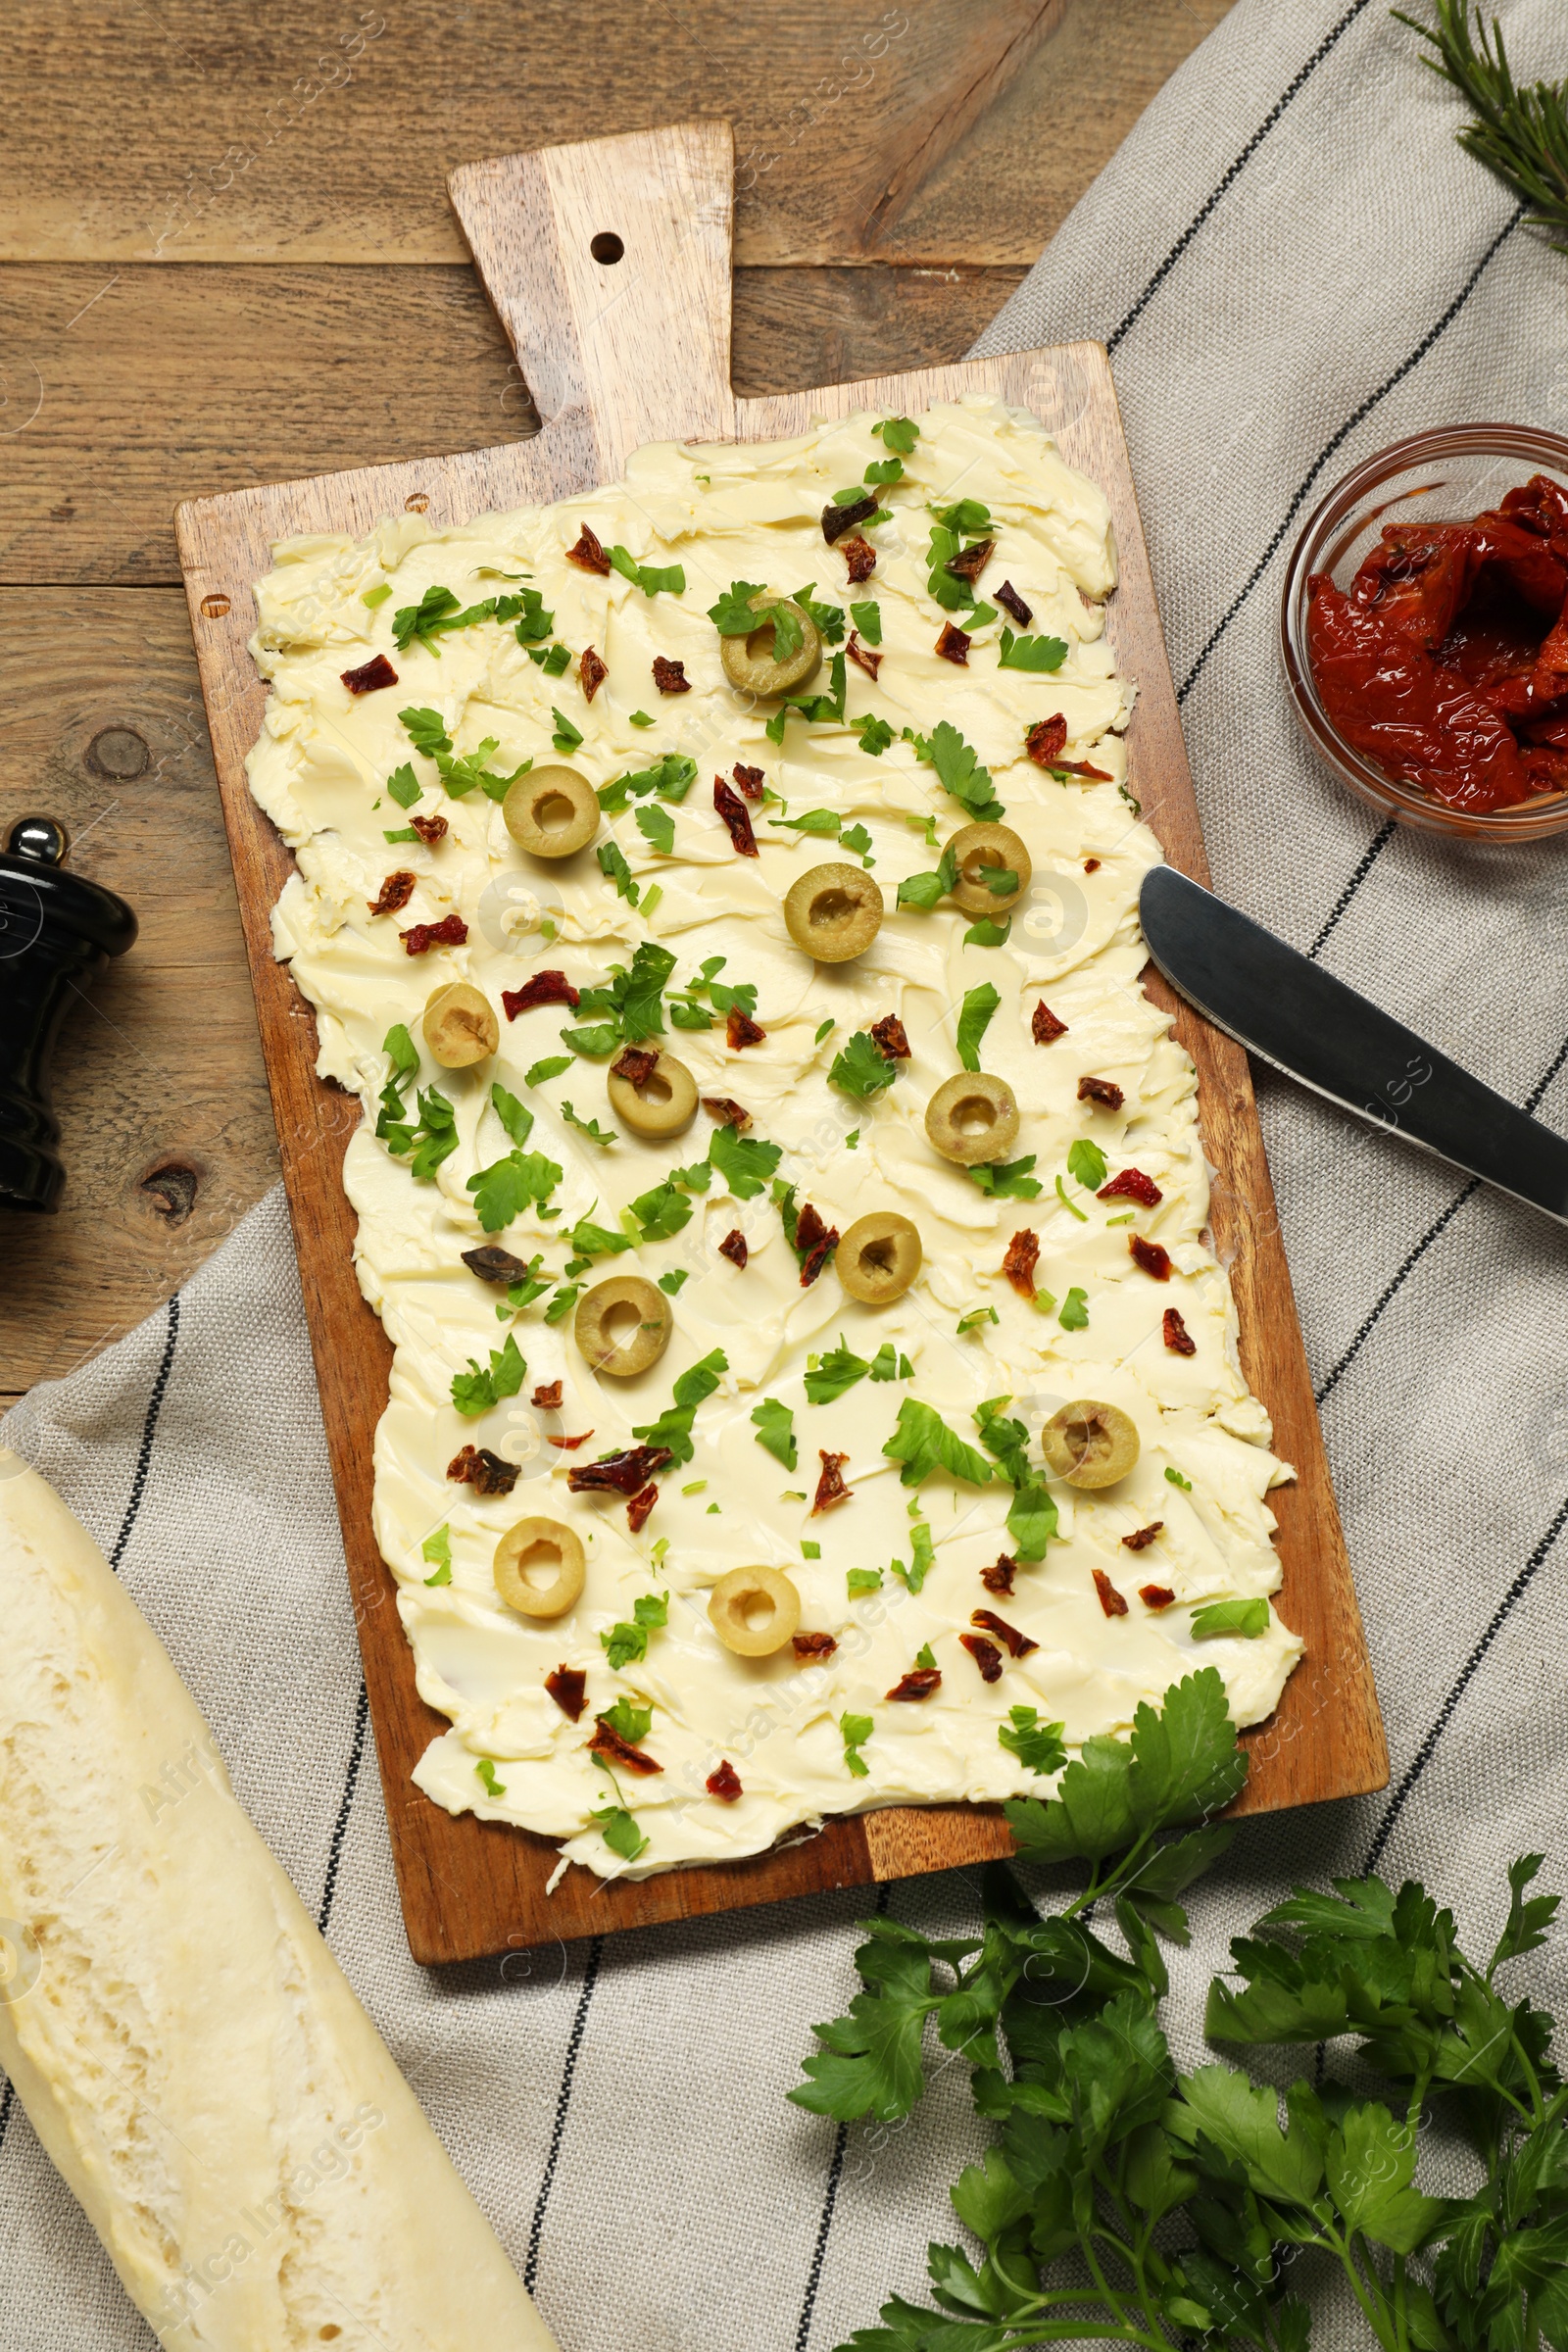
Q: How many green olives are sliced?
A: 12